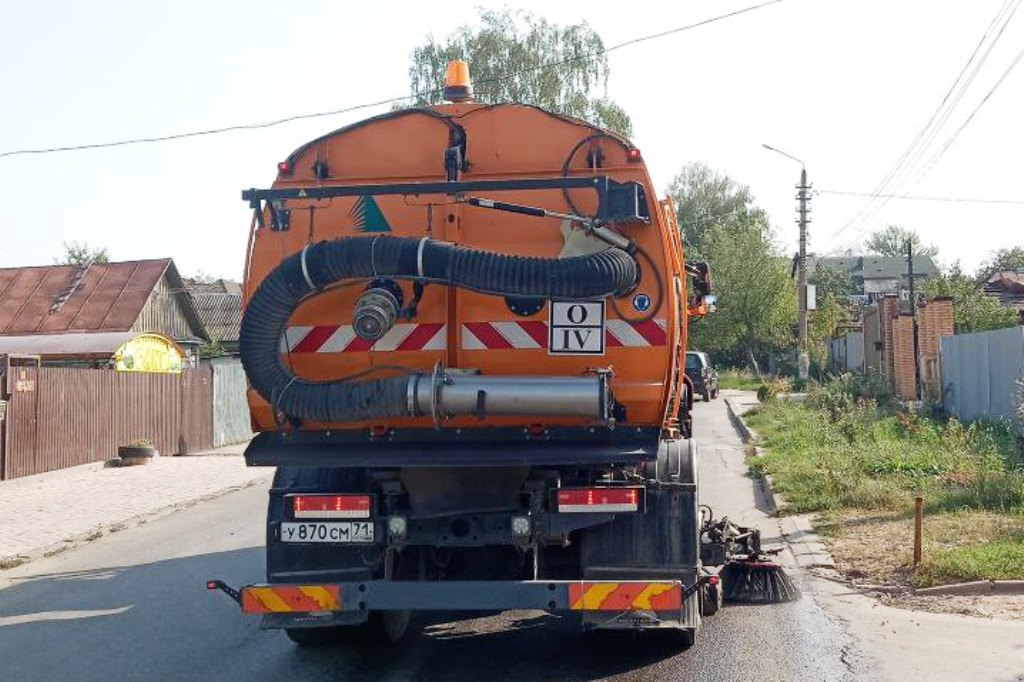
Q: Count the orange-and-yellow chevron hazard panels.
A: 2